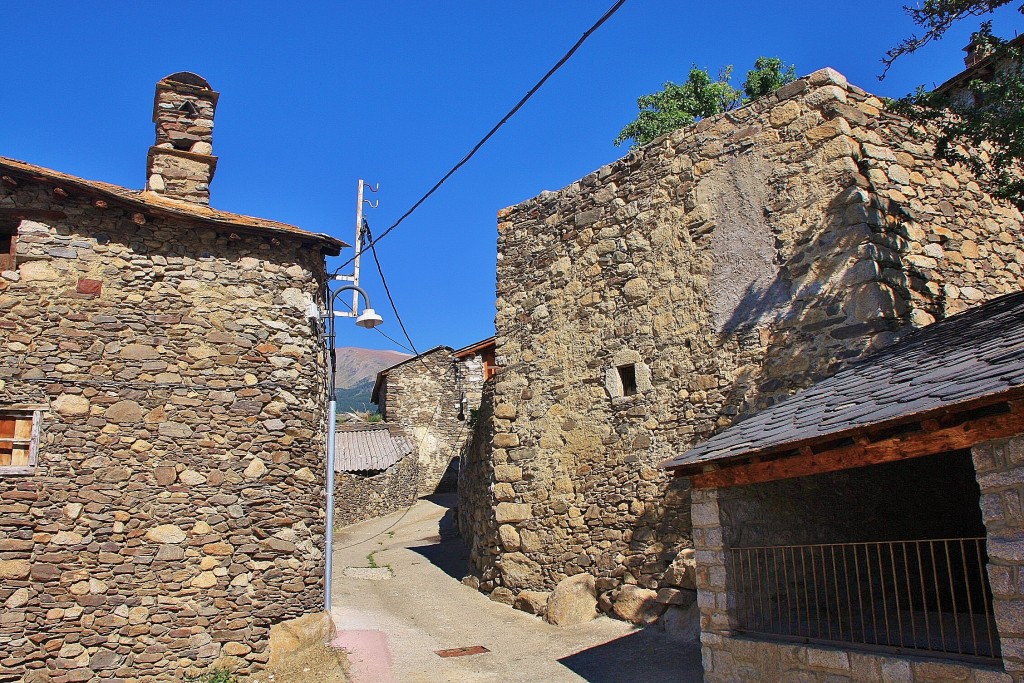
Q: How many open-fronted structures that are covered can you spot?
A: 1